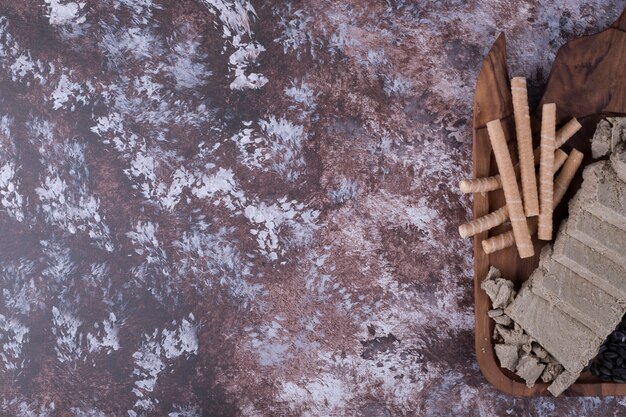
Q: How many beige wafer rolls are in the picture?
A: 6